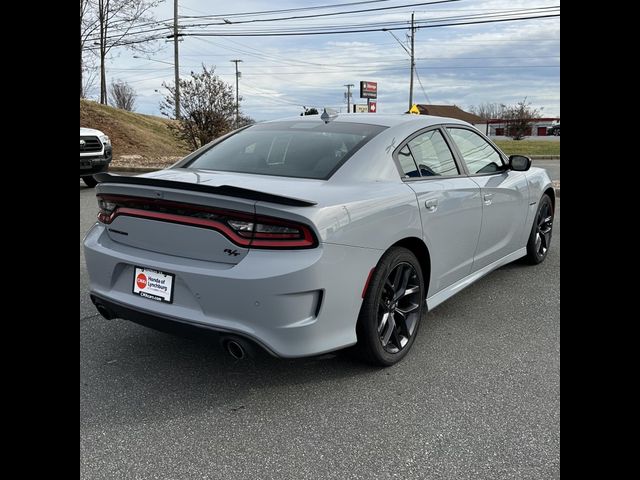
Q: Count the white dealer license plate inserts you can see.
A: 1